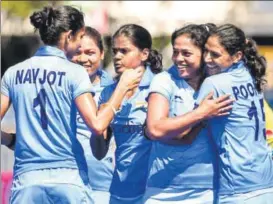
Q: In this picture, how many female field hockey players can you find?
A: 5